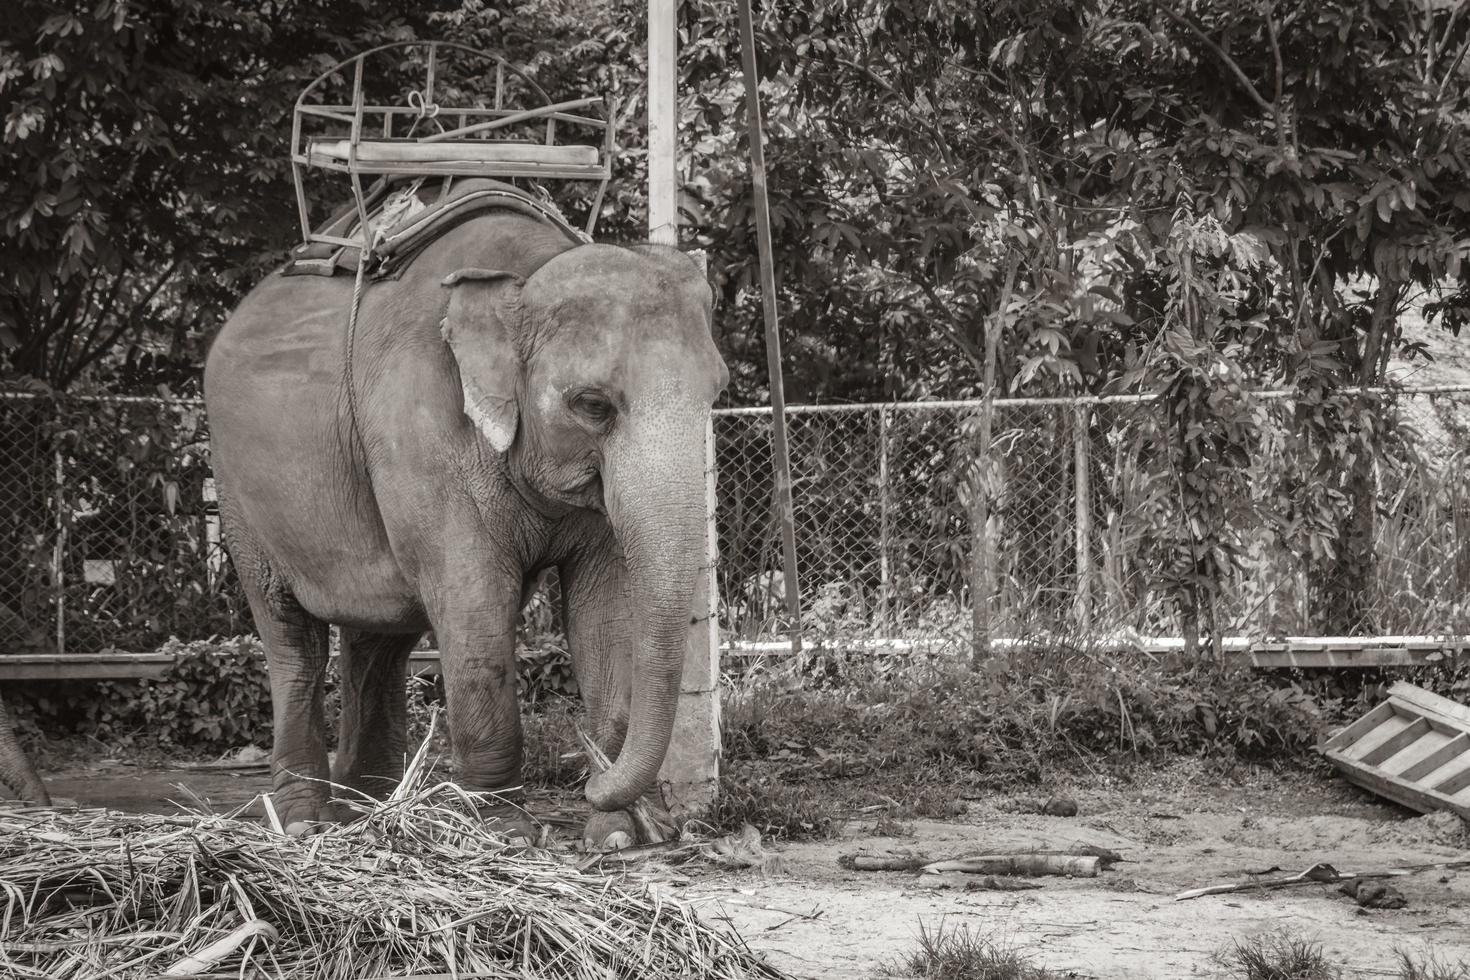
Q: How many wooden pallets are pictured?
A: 1